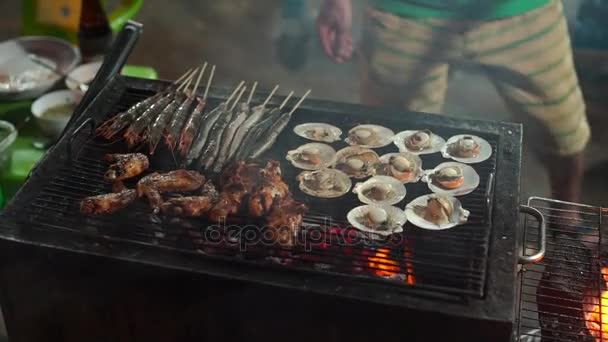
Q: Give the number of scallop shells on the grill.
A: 12